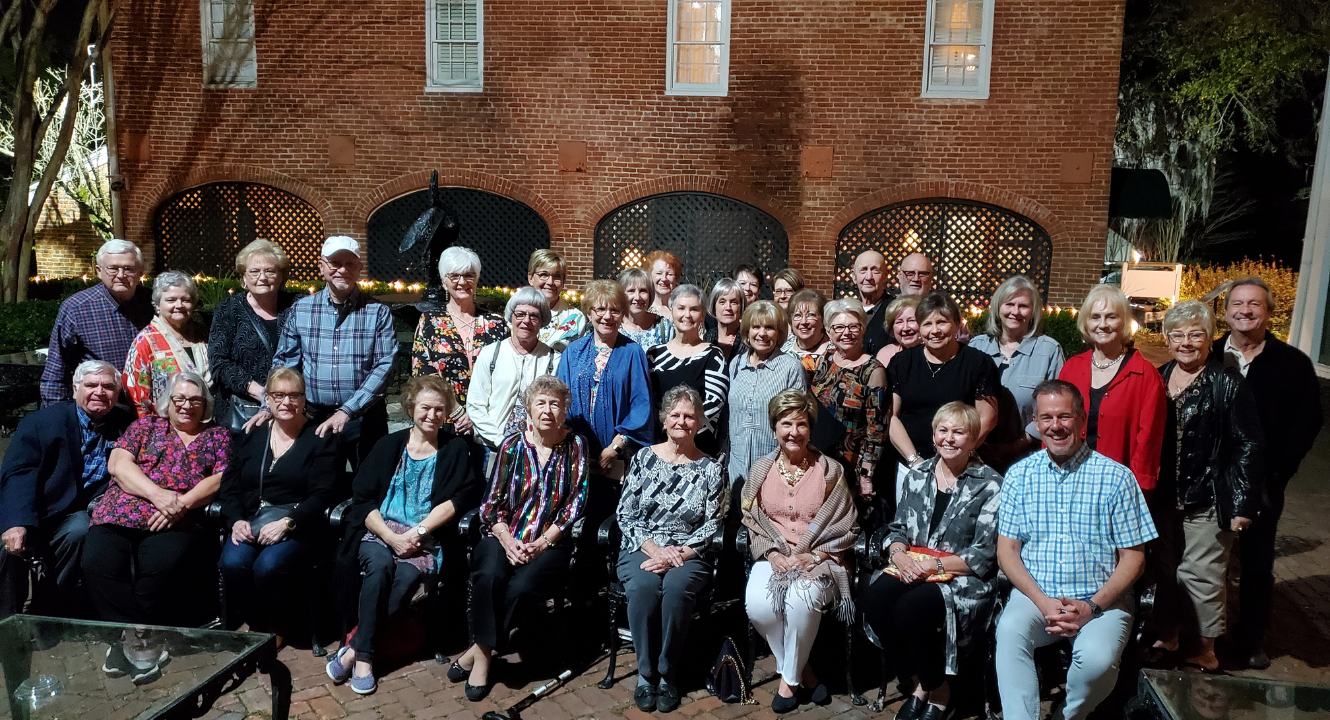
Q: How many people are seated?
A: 9